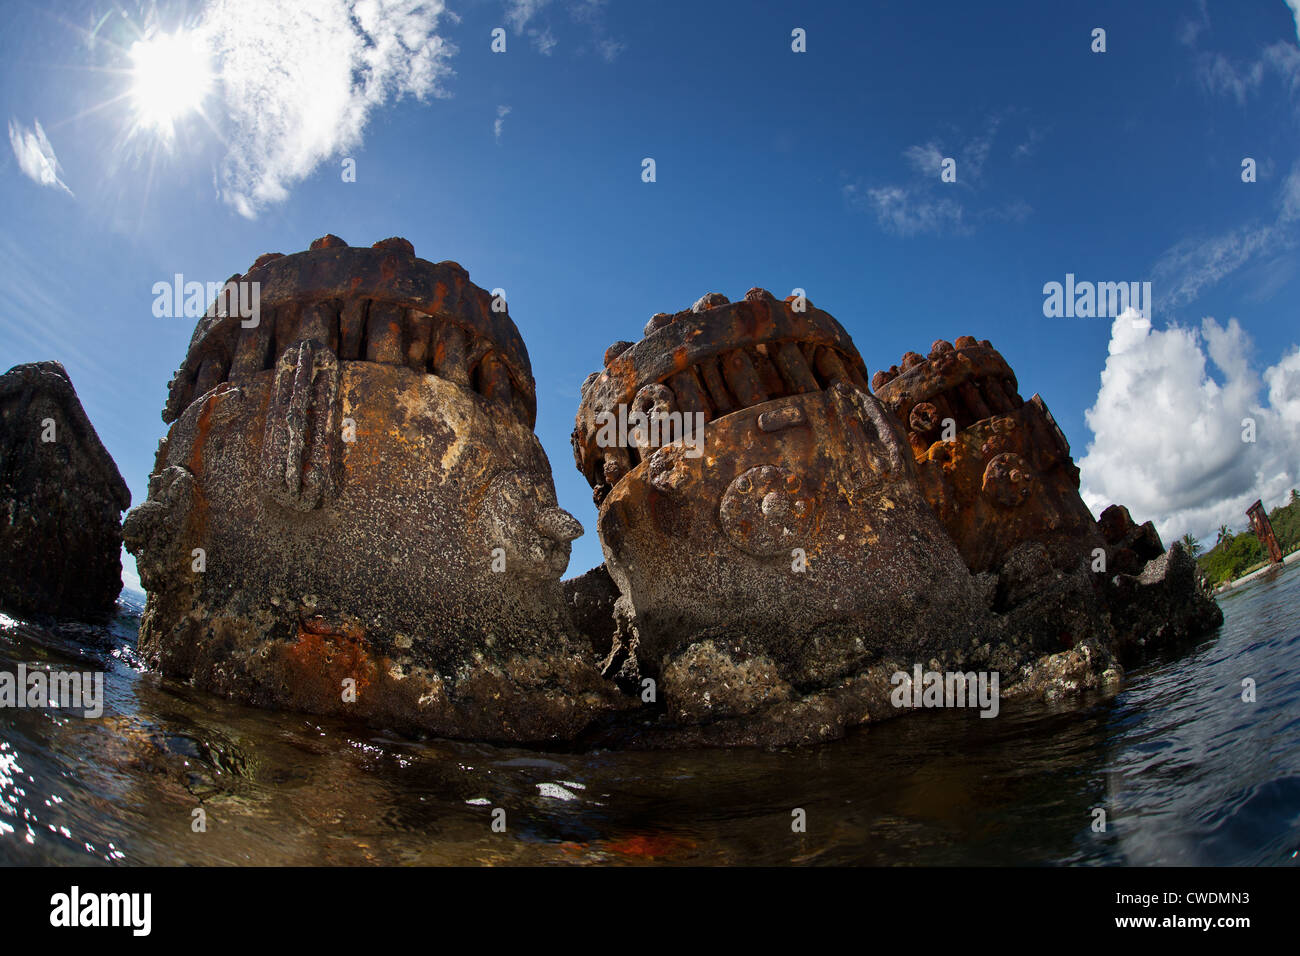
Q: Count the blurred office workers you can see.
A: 0